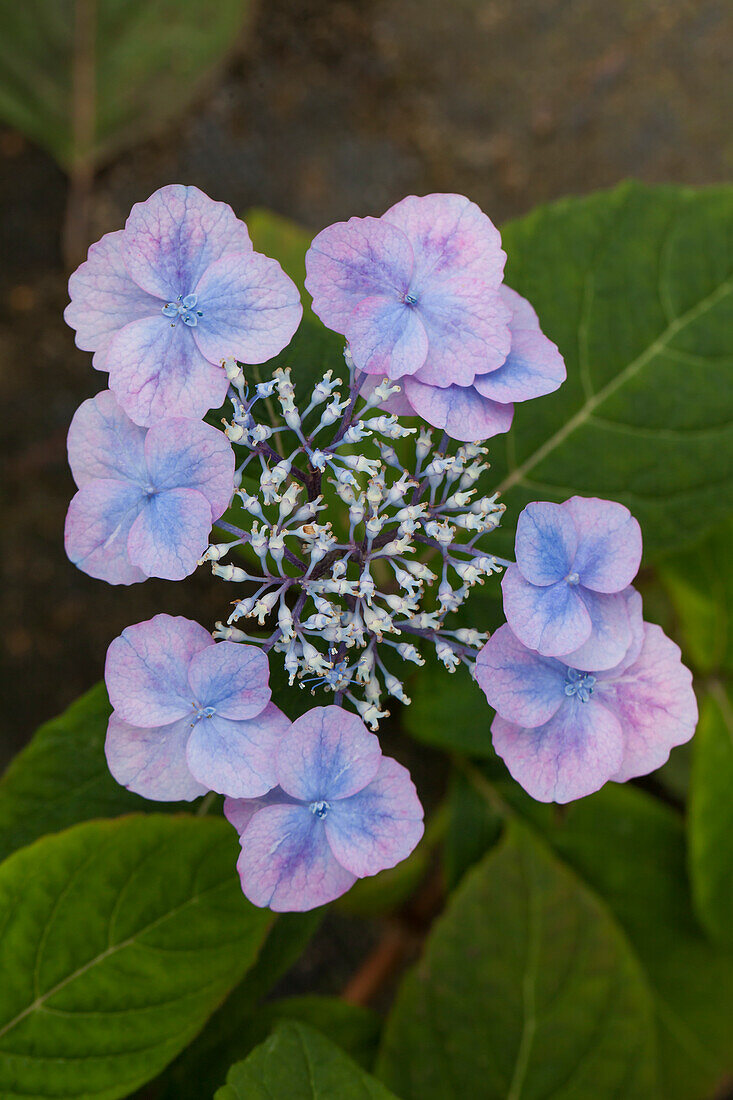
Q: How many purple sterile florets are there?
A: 8